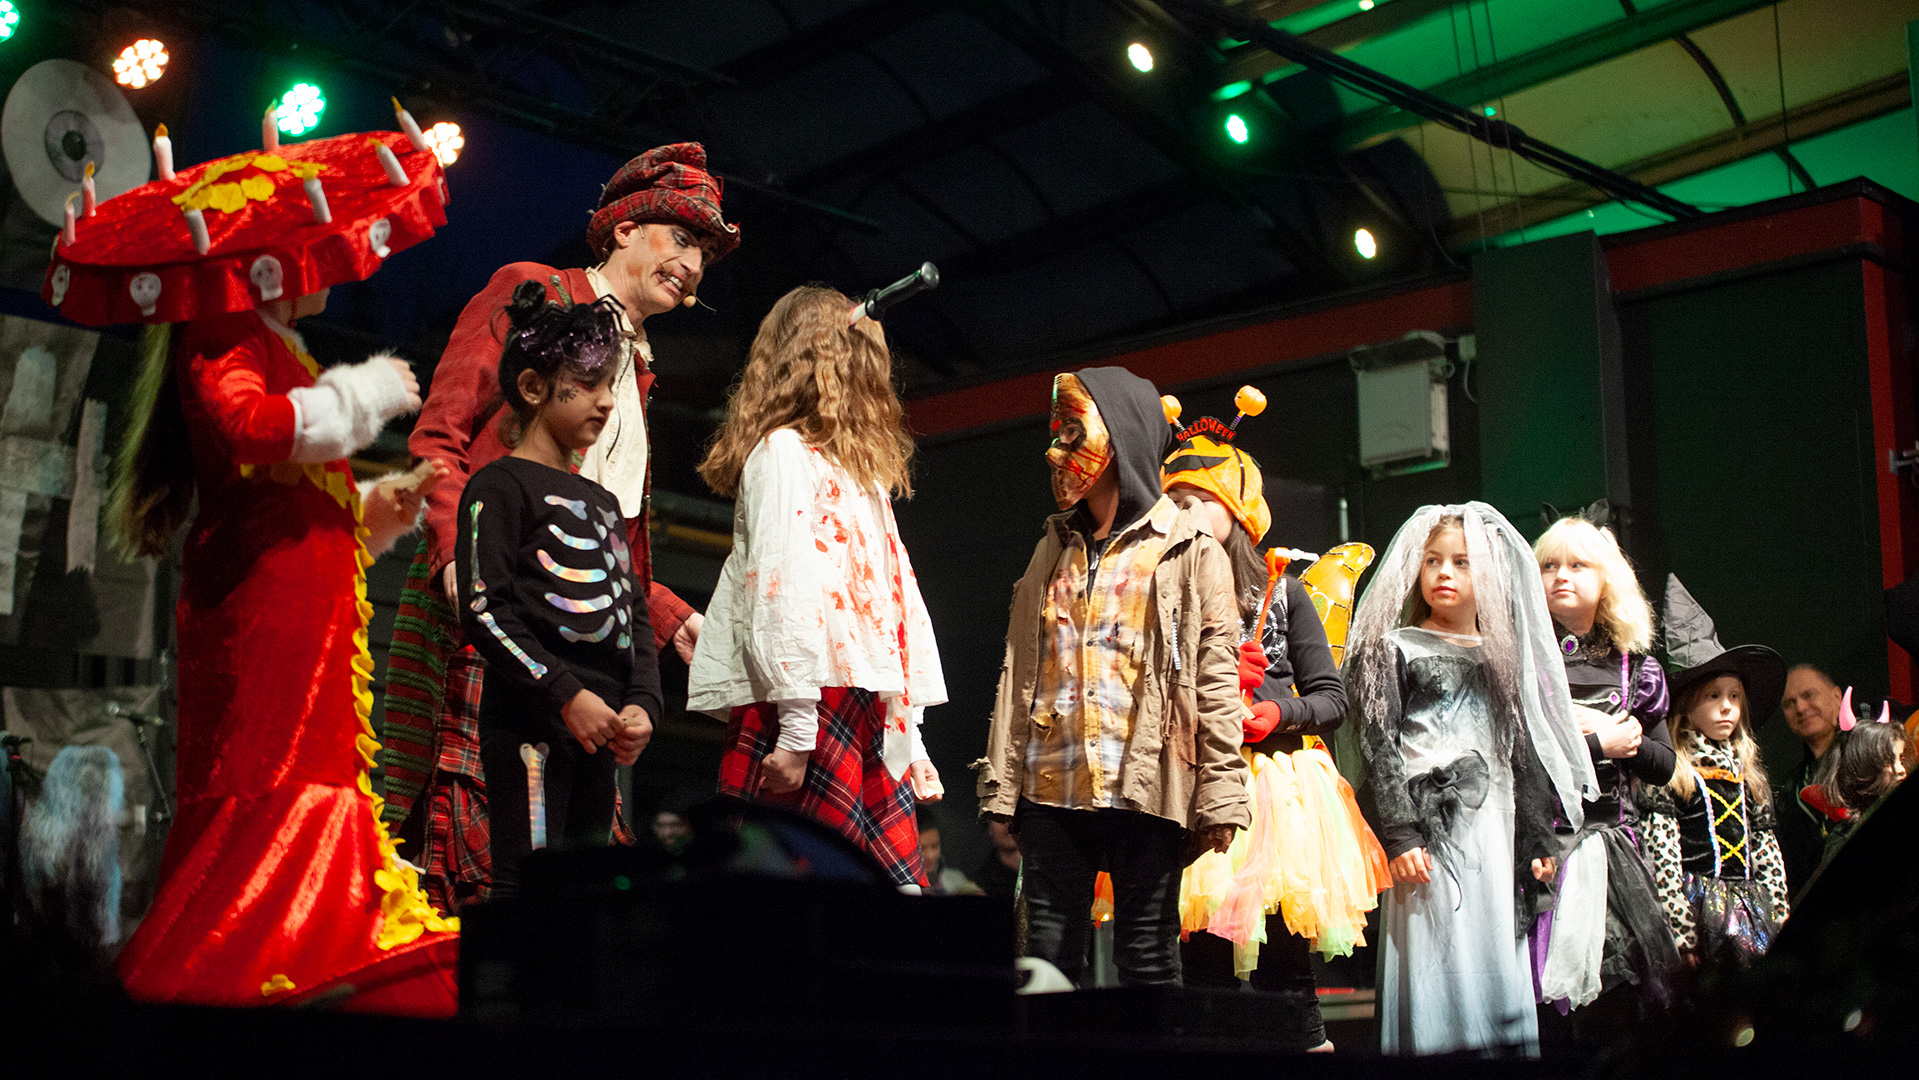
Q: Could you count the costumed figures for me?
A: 10